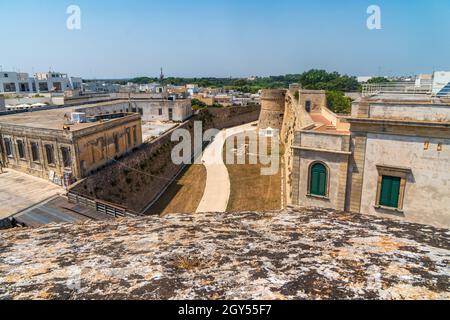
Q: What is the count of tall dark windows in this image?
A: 5